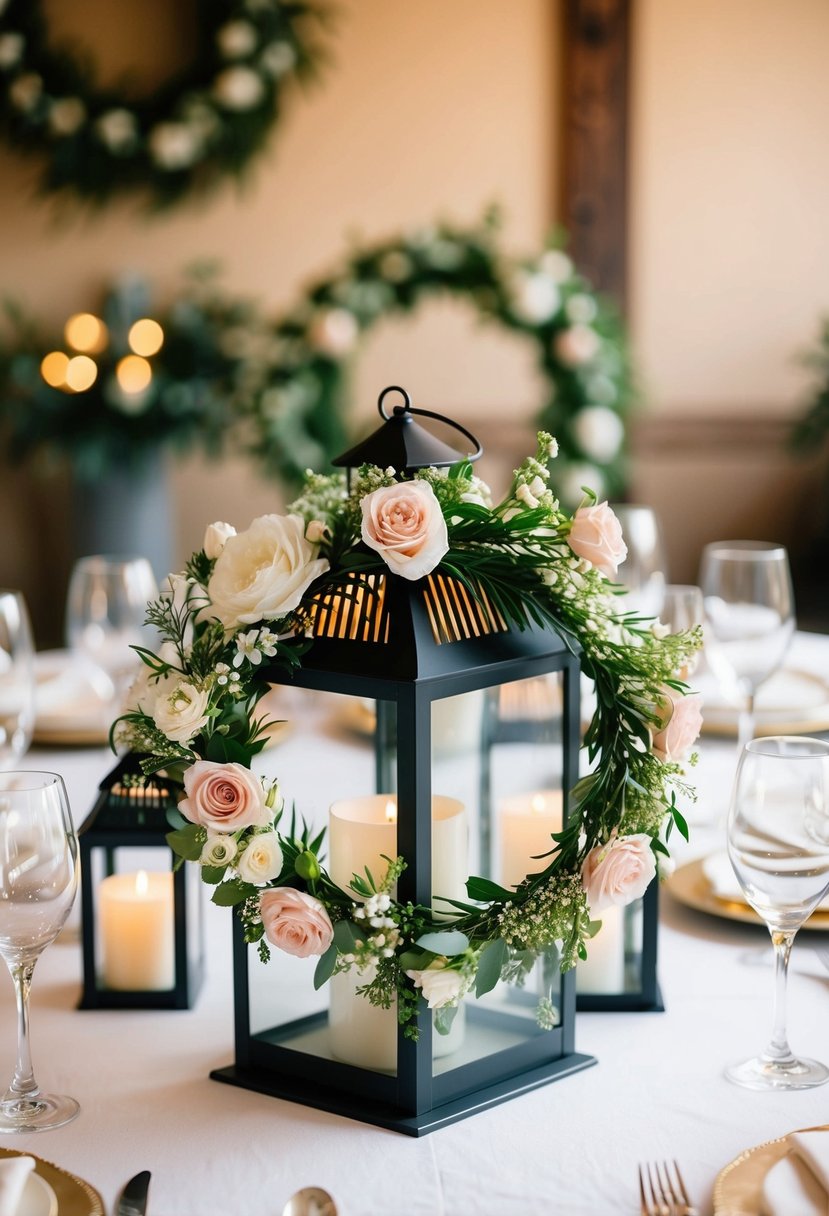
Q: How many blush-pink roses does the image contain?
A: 6